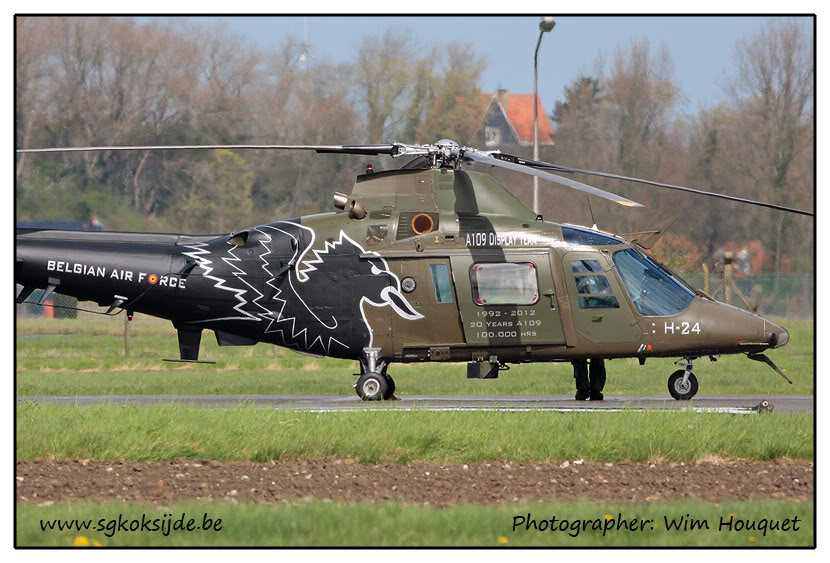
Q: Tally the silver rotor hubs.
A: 1